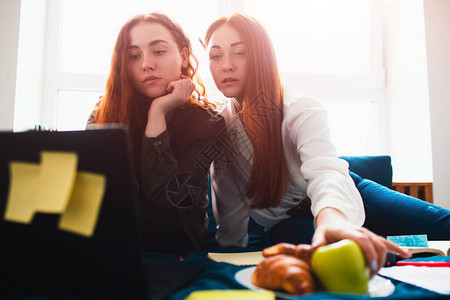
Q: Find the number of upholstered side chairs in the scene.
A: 0